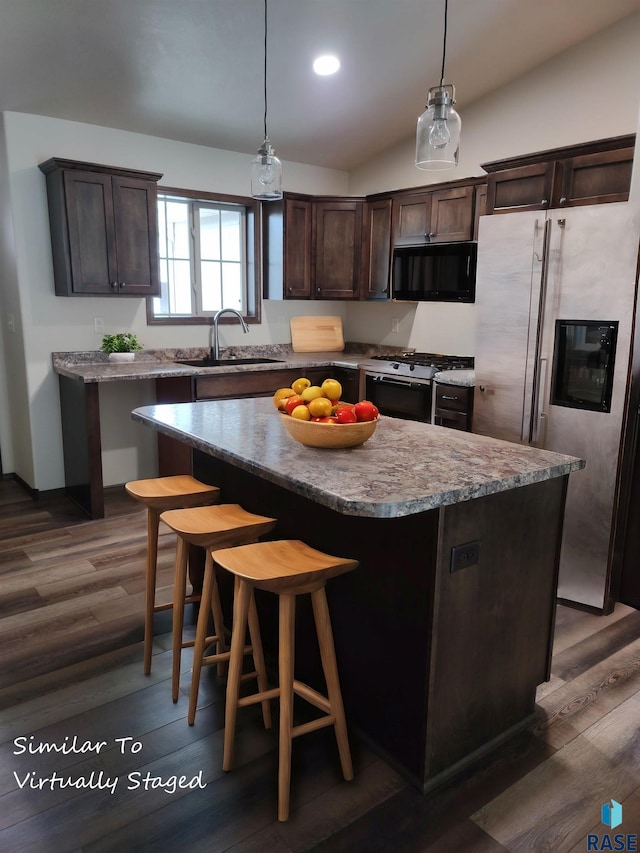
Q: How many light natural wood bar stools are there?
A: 3